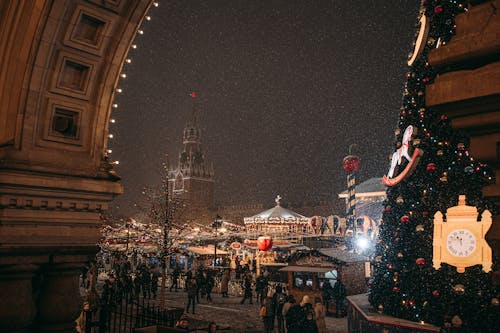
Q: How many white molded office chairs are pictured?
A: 0